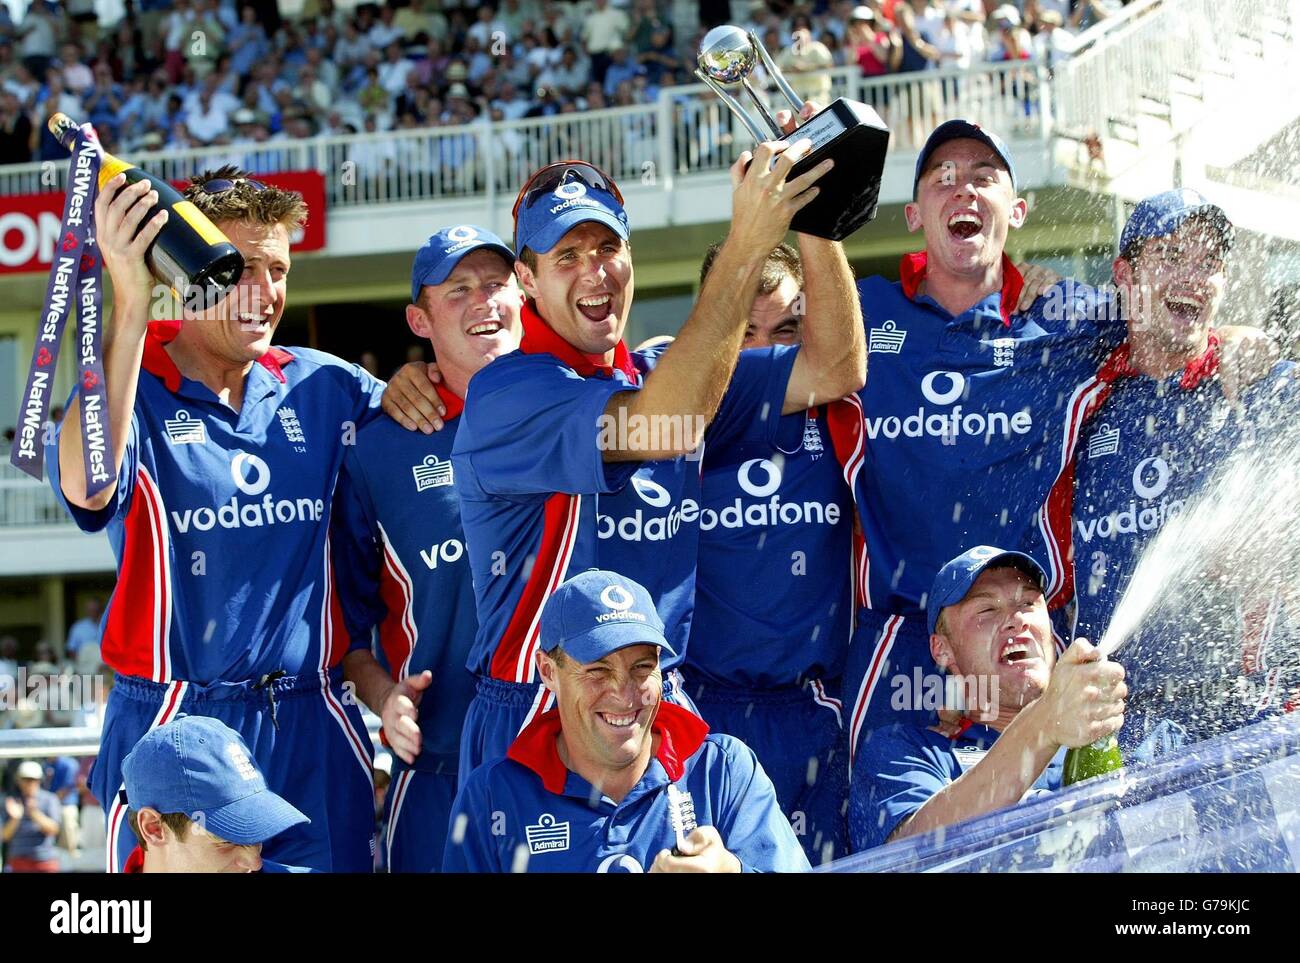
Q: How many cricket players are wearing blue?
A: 9